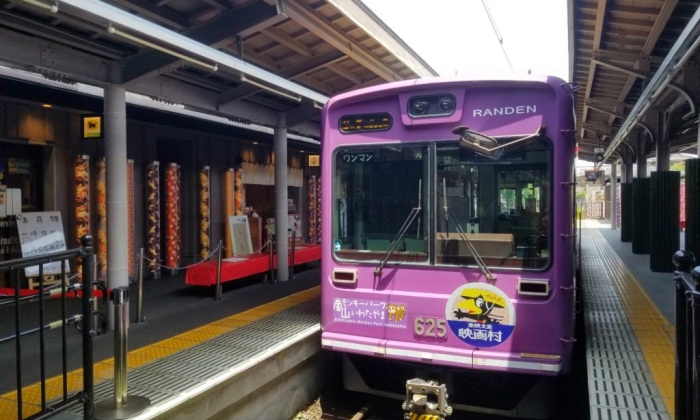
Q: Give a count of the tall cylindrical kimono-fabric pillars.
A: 10